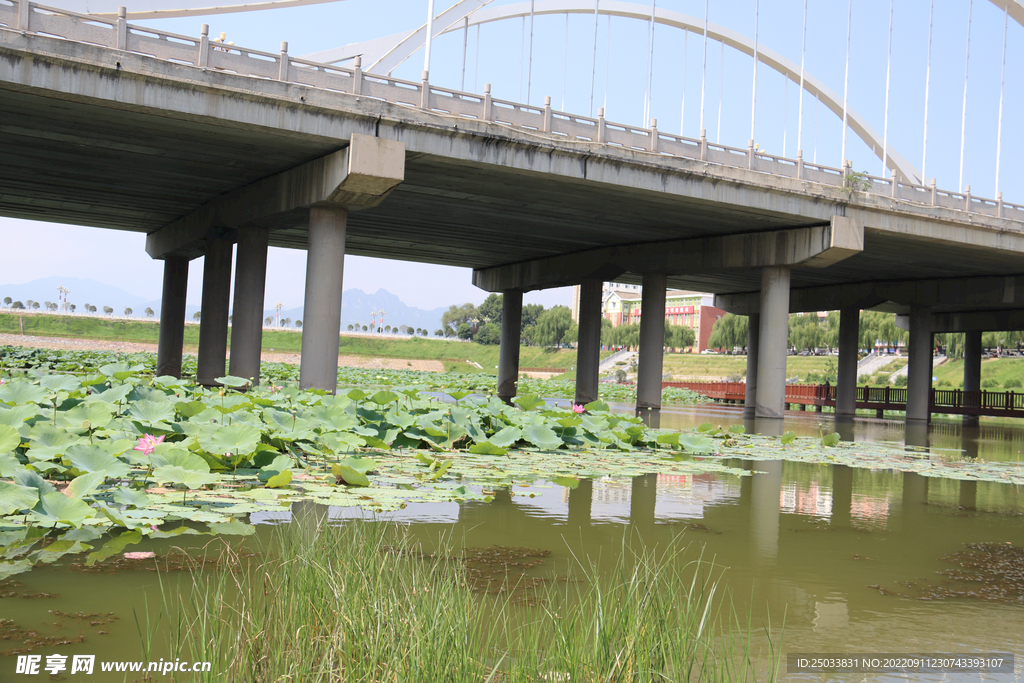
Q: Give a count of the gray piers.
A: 12